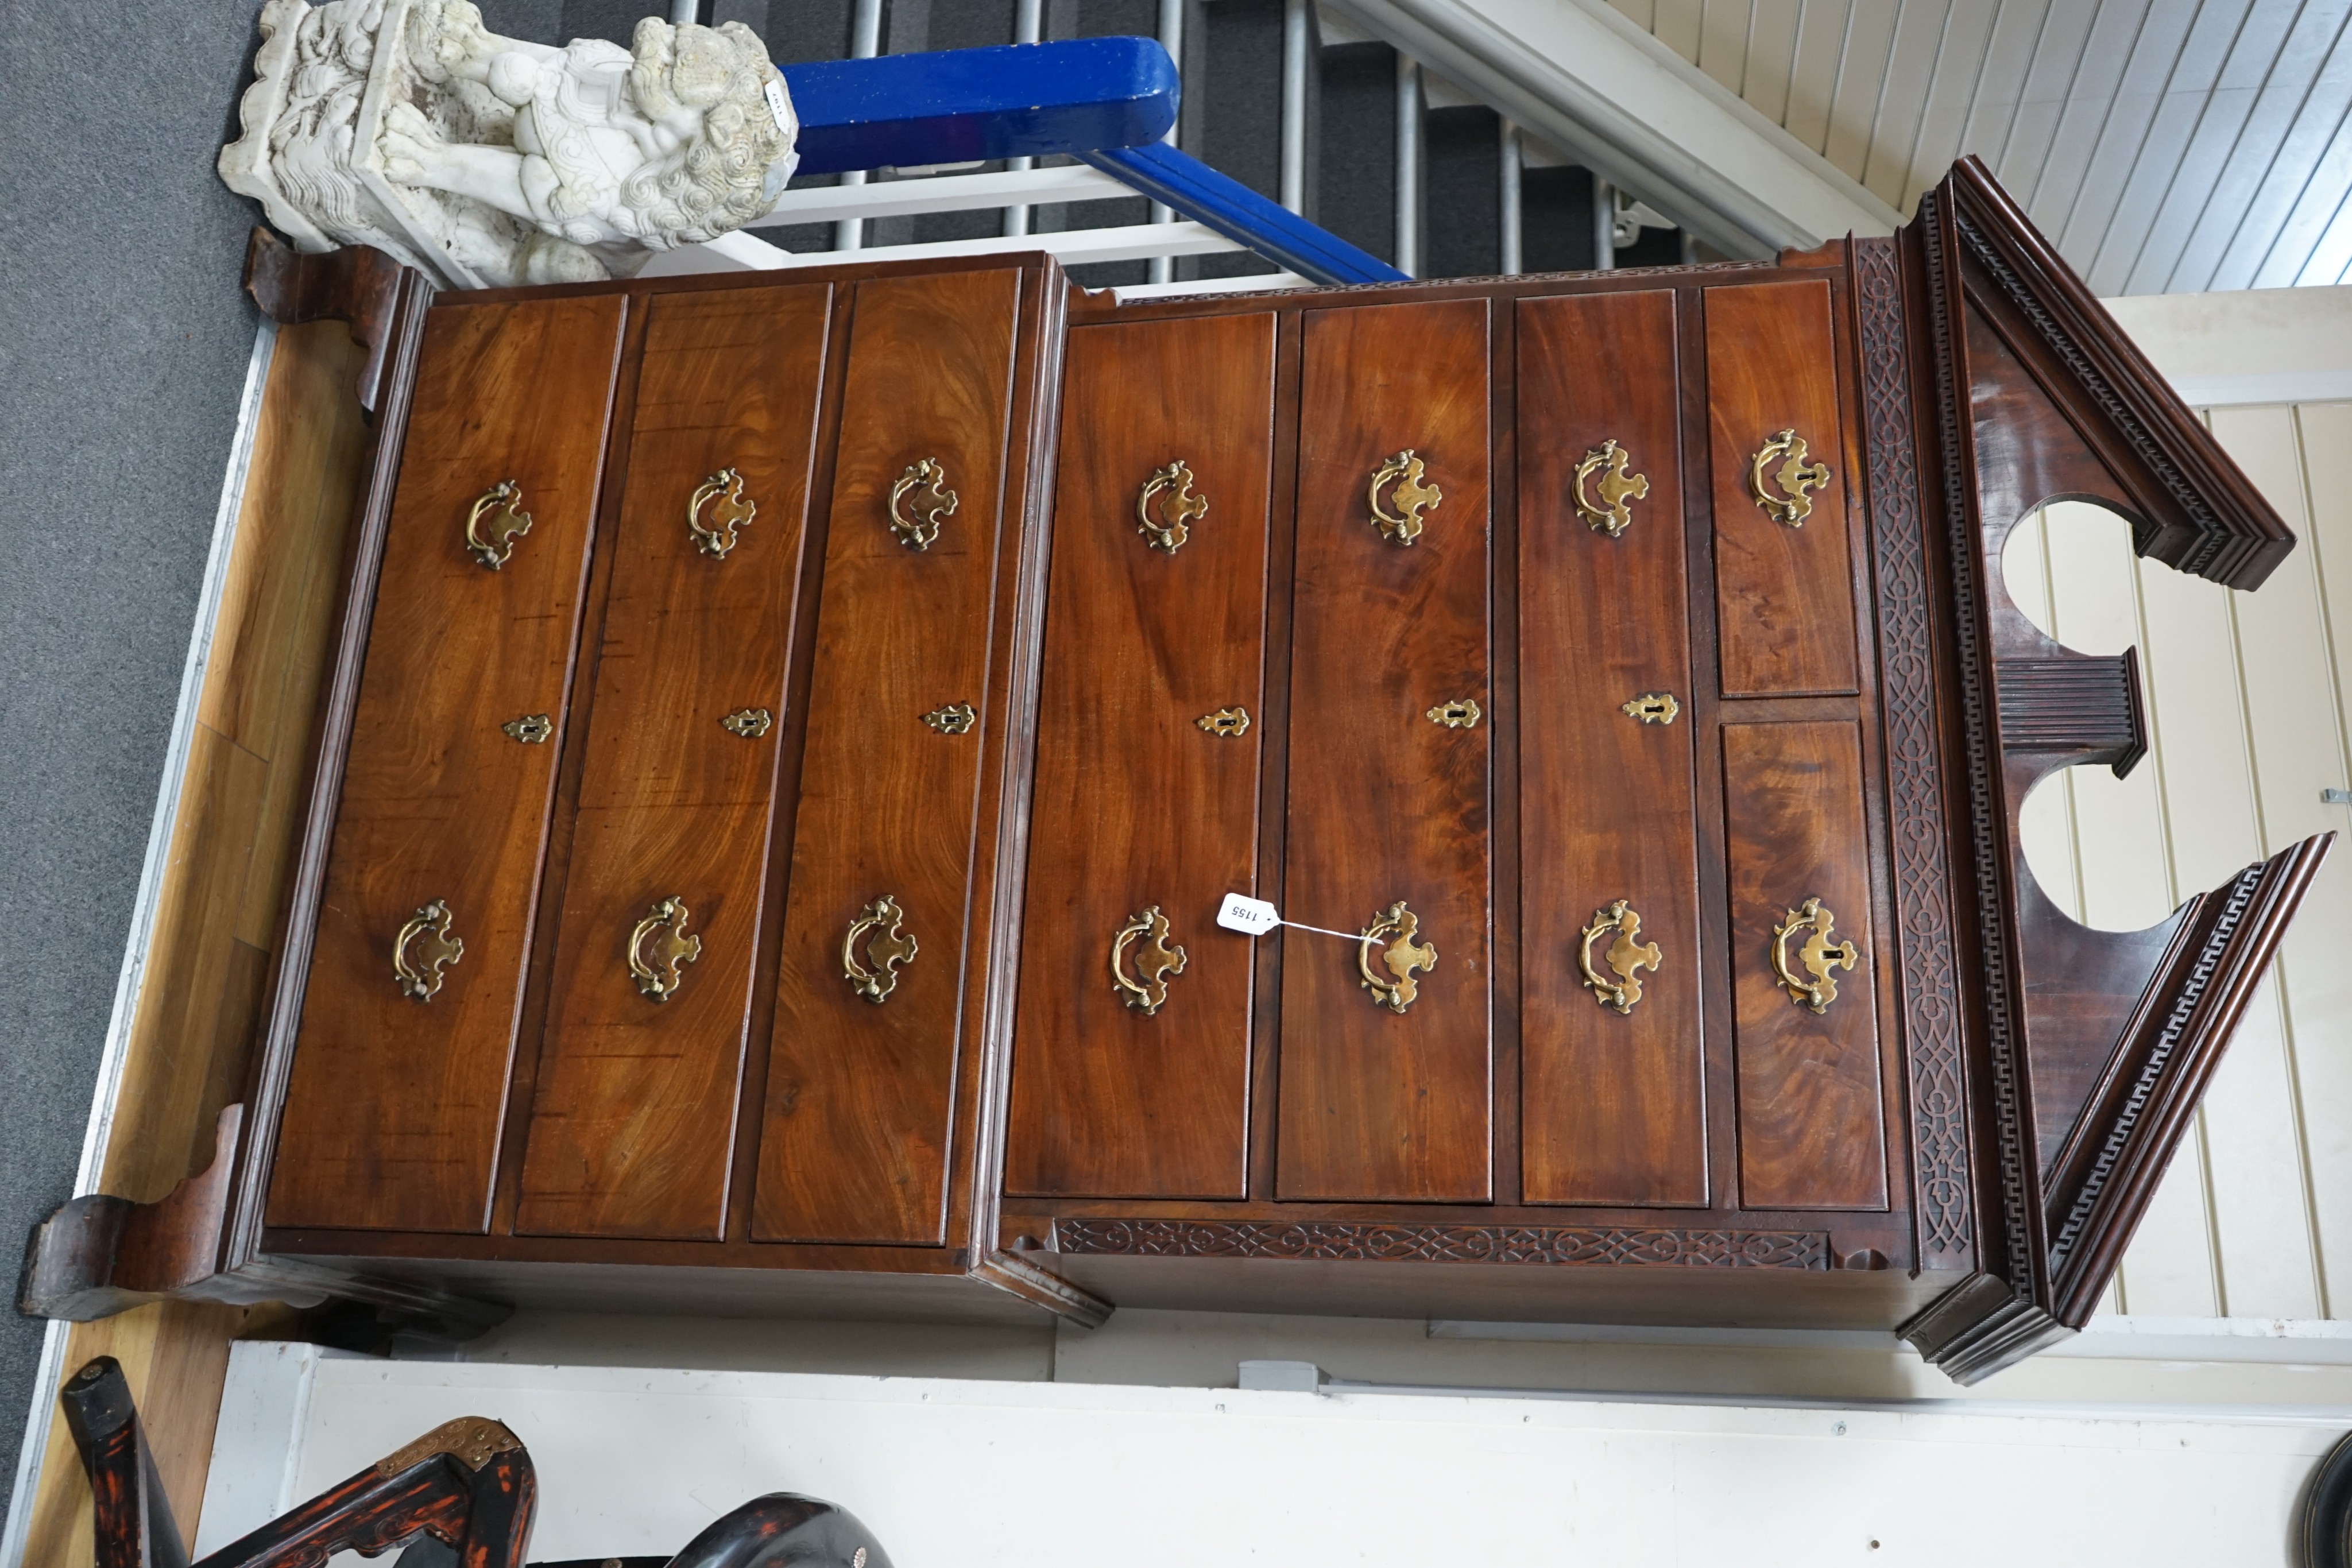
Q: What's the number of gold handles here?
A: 14